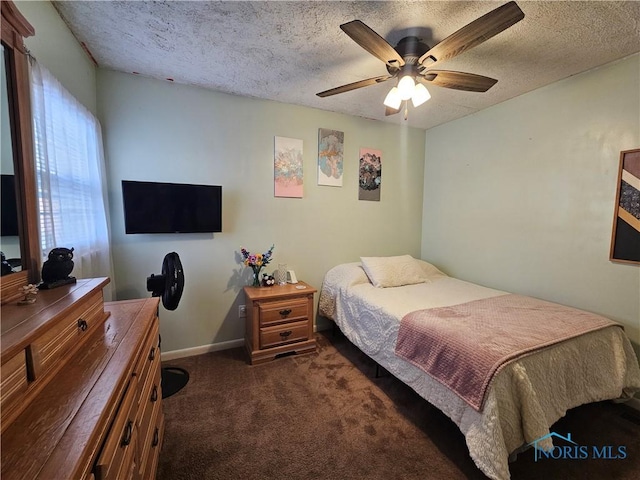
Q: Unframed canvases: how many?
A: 3